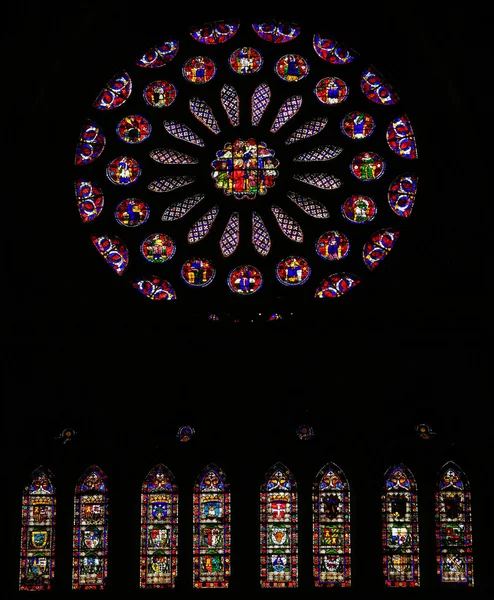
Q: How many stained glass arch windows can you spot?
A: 8